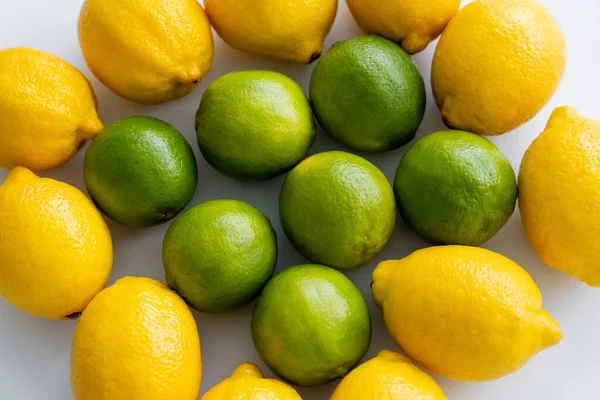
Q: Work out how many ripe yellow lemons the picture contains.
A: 11